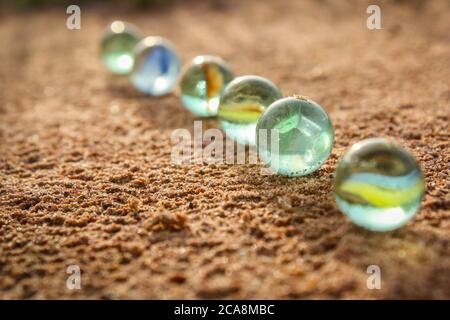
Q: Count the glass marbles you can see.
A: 6